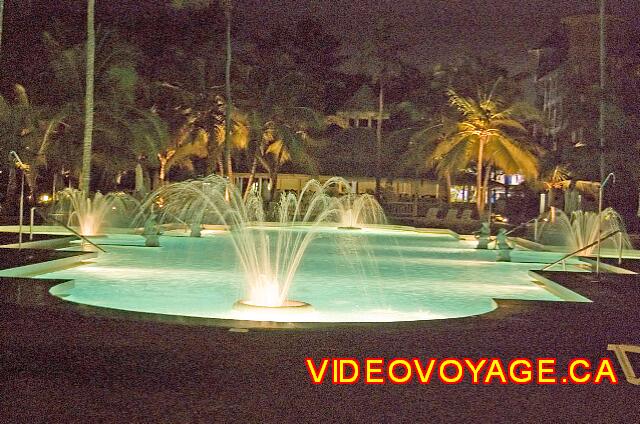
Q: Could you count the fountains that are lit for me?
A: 4